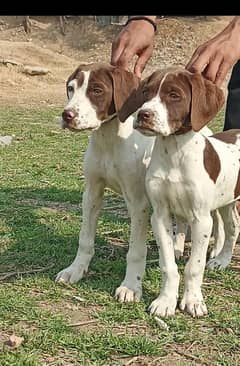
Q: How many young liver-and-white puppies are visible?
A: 2